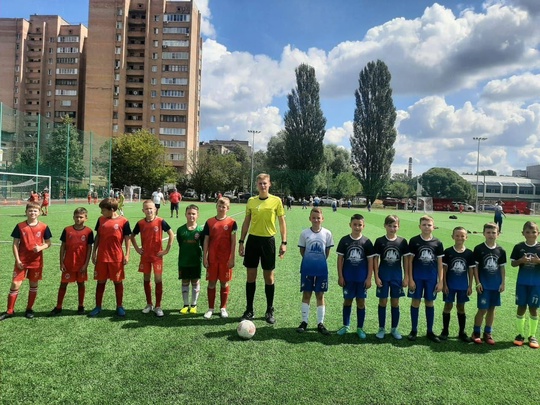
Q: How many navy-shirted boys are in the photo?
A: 6